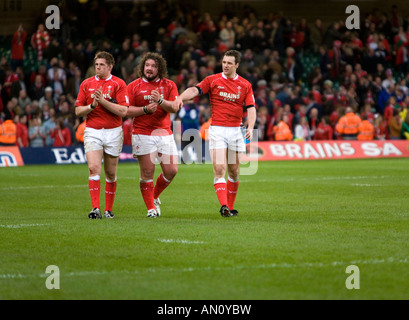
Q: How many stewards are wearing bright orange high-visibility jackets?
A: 6